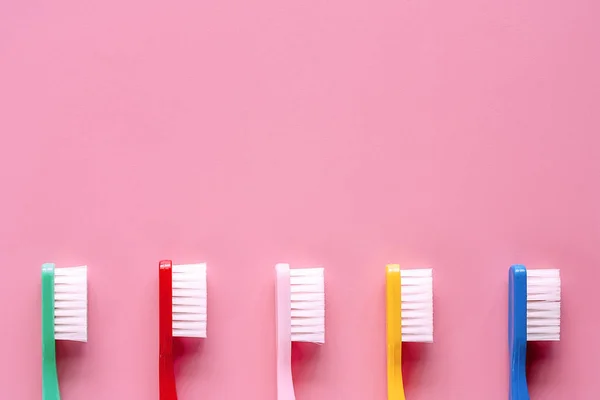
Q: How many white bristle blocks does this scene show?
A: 5